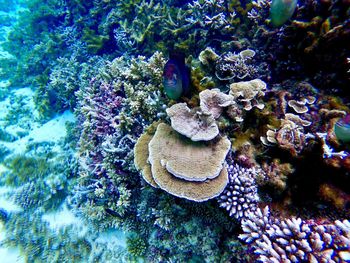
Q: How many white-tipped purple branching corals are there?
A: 2